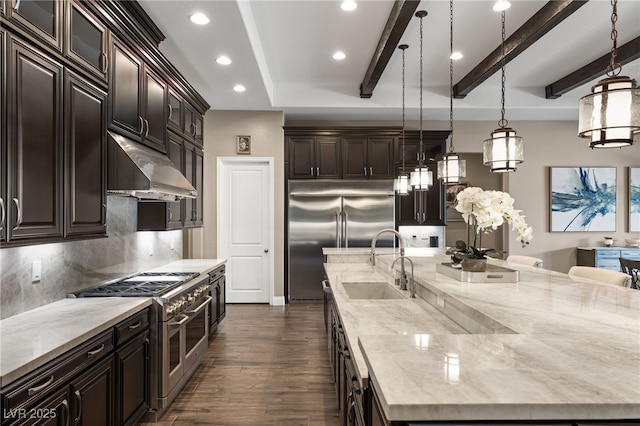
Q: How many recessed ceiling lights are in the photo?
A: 7